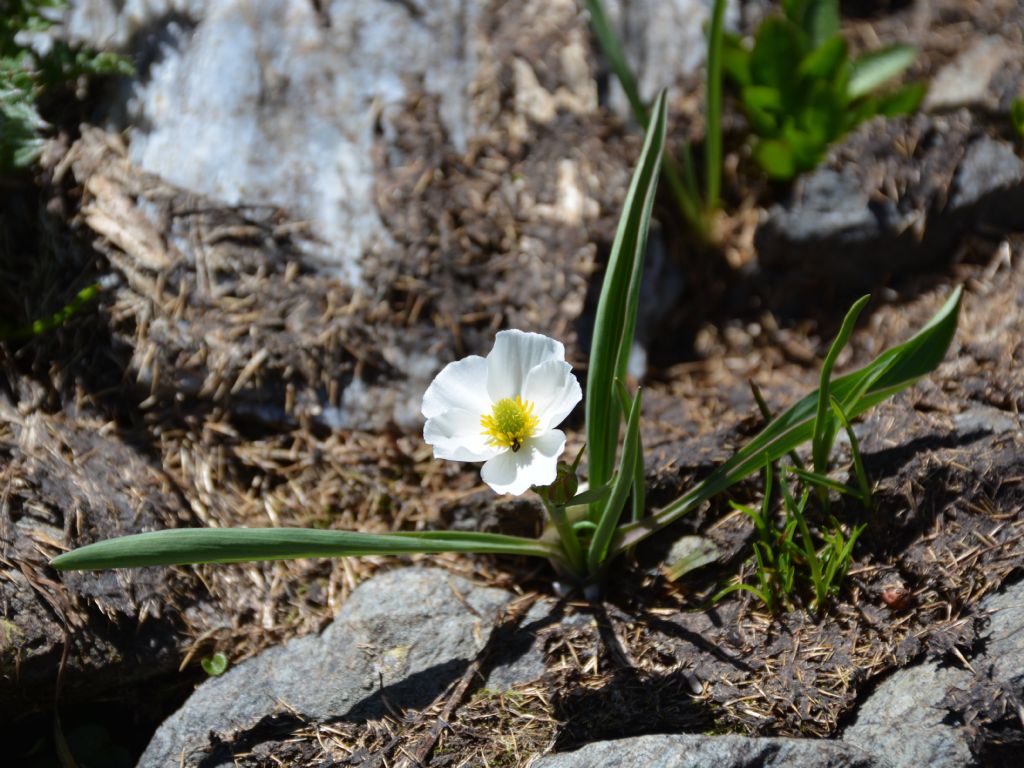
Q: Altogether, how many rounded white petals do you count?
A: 5